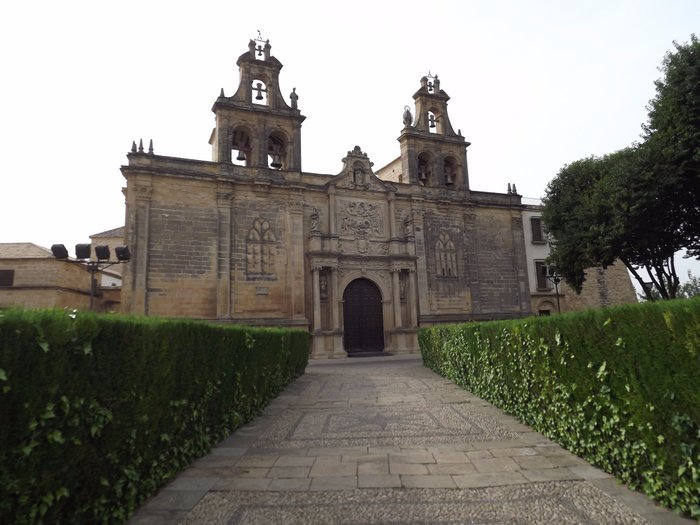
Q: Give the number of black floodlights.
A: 4